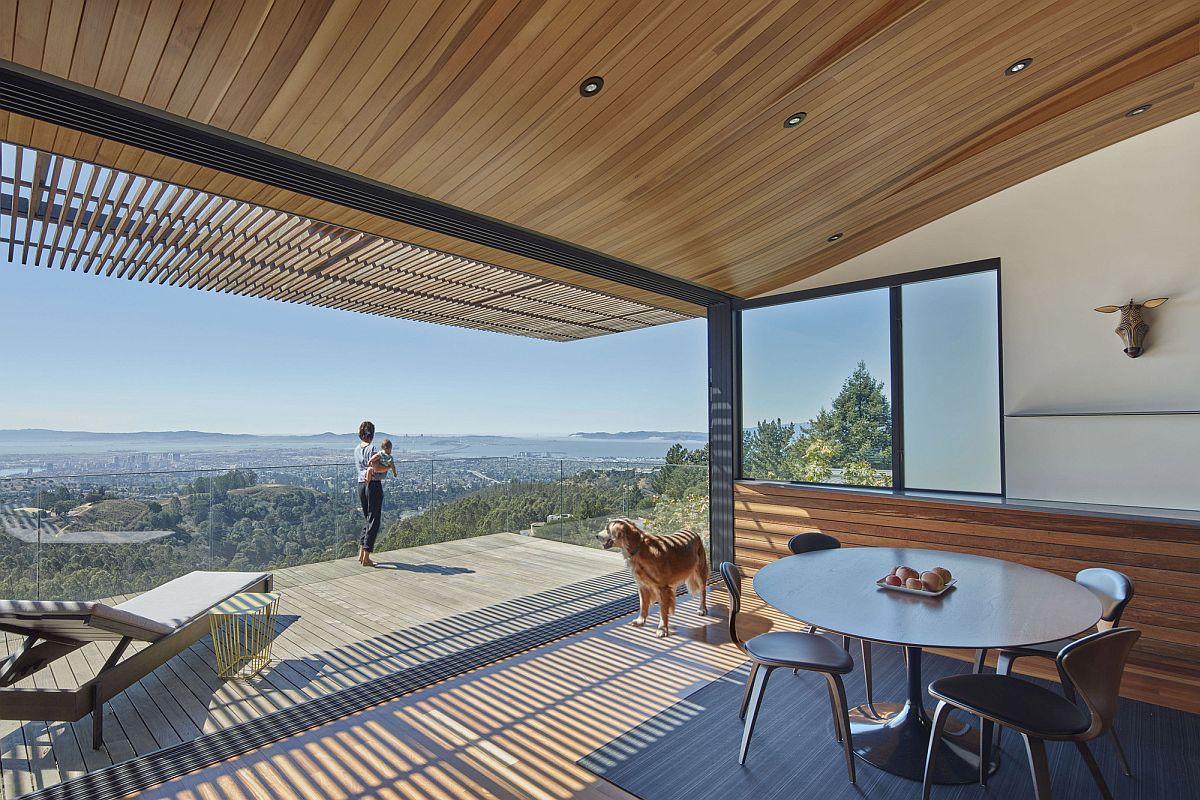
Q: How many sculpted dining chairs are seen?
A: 4